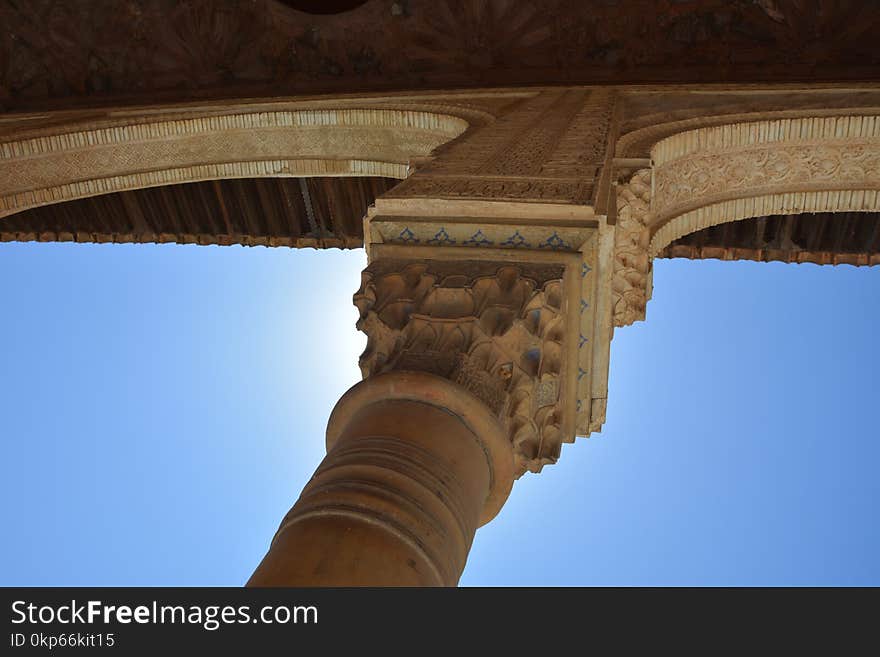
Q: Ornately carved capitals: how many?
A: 1